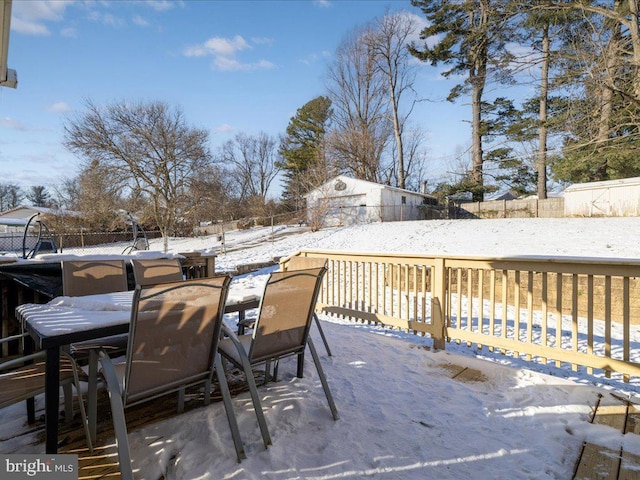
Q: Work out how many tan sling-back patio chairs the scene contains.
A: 6